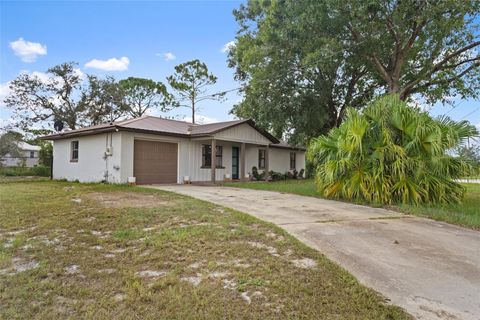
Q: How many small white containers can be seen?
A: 4